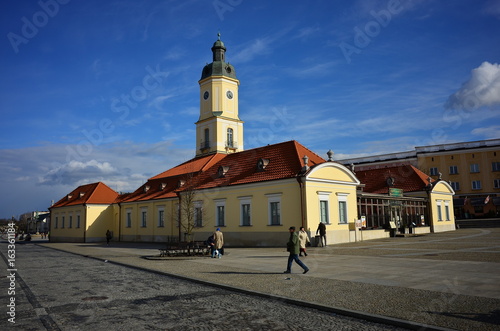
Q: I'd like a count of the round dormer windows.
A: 8